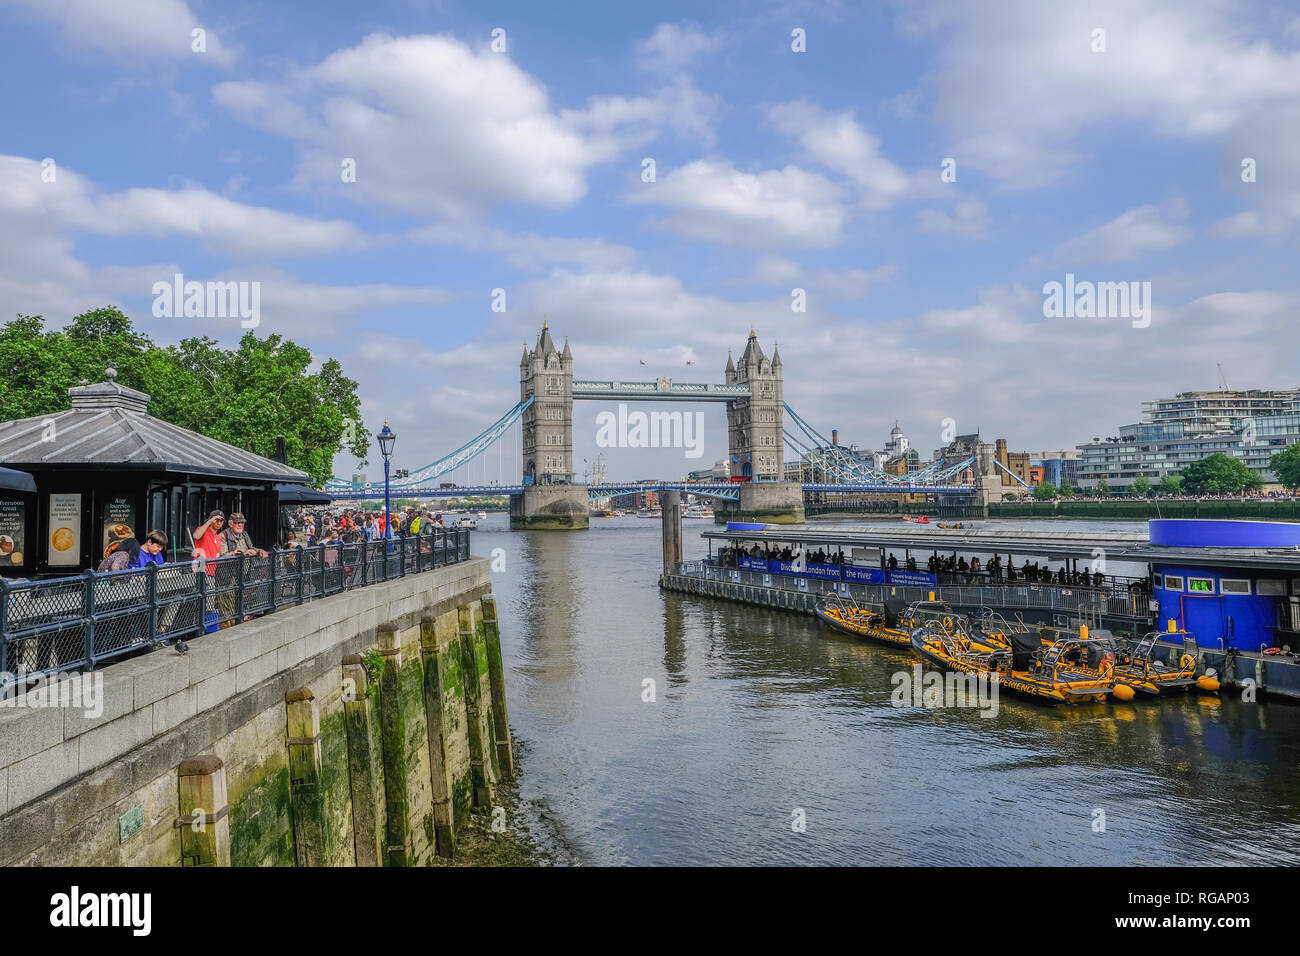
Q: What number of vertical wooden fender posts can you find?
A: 7